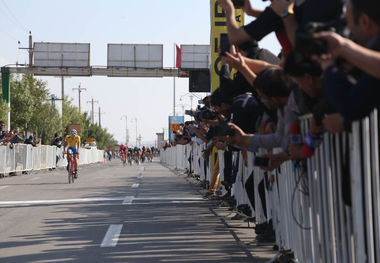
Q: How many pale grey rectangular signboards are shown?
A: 3